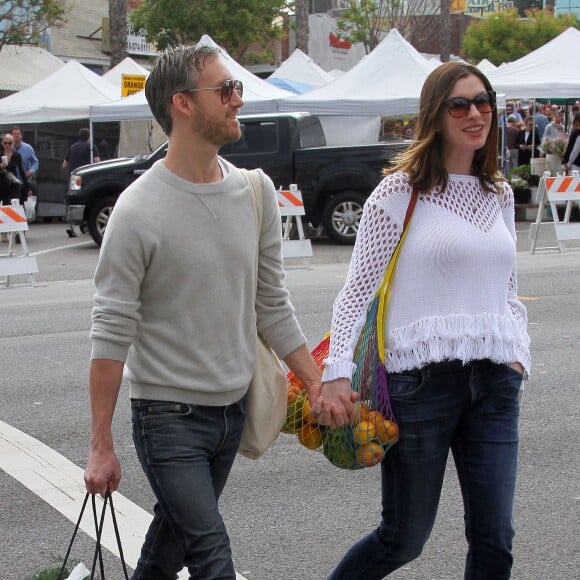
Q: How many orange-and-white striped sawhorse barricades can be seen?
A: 3